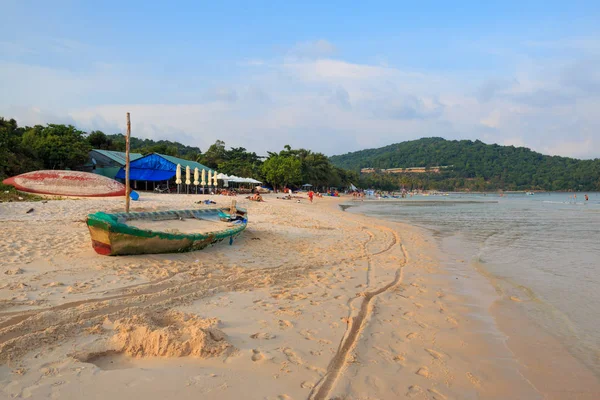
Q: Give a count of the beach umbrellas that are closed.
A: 6